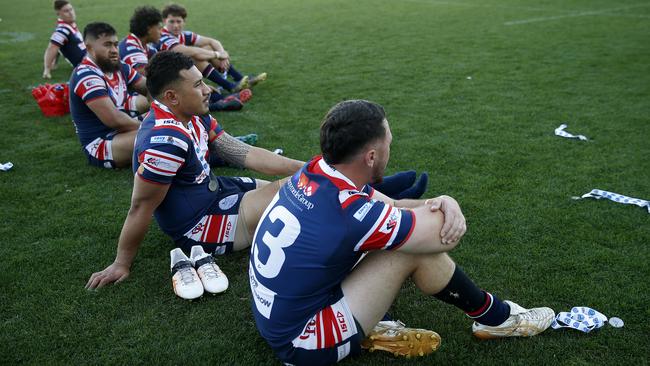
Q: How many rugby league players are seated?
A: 6